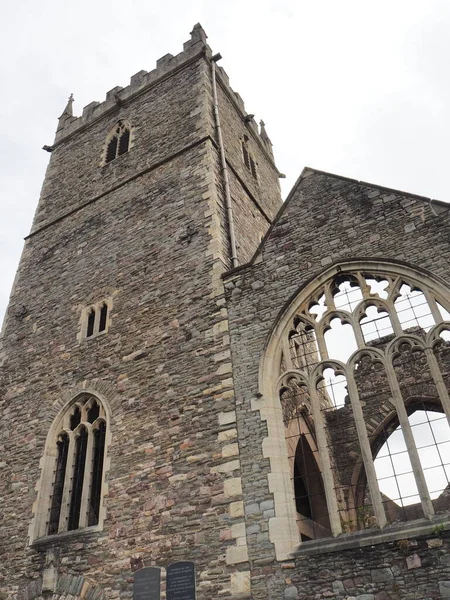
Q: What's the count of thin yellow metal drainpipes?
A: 0